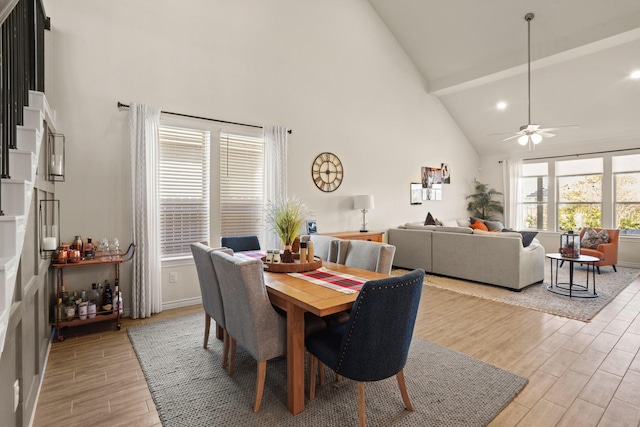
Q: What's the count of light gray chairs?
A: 4